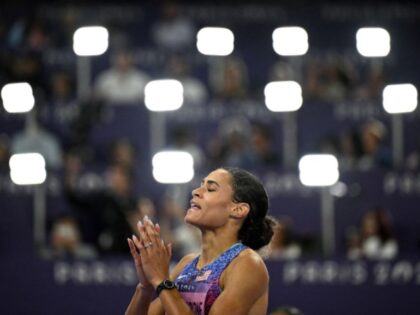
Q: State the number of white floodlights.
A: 11